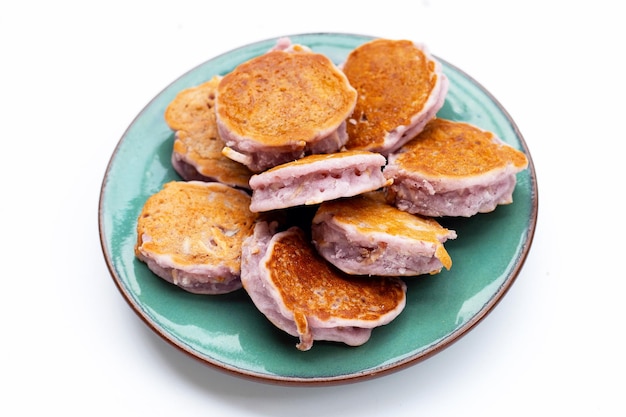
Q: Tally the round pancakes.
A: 8